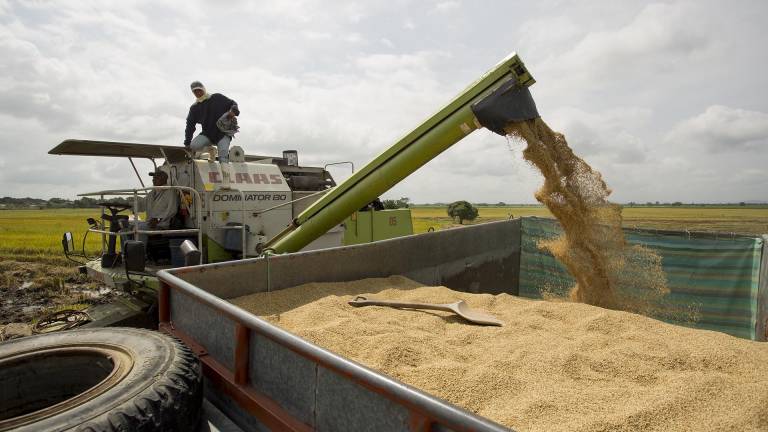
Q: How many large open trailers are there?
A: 1